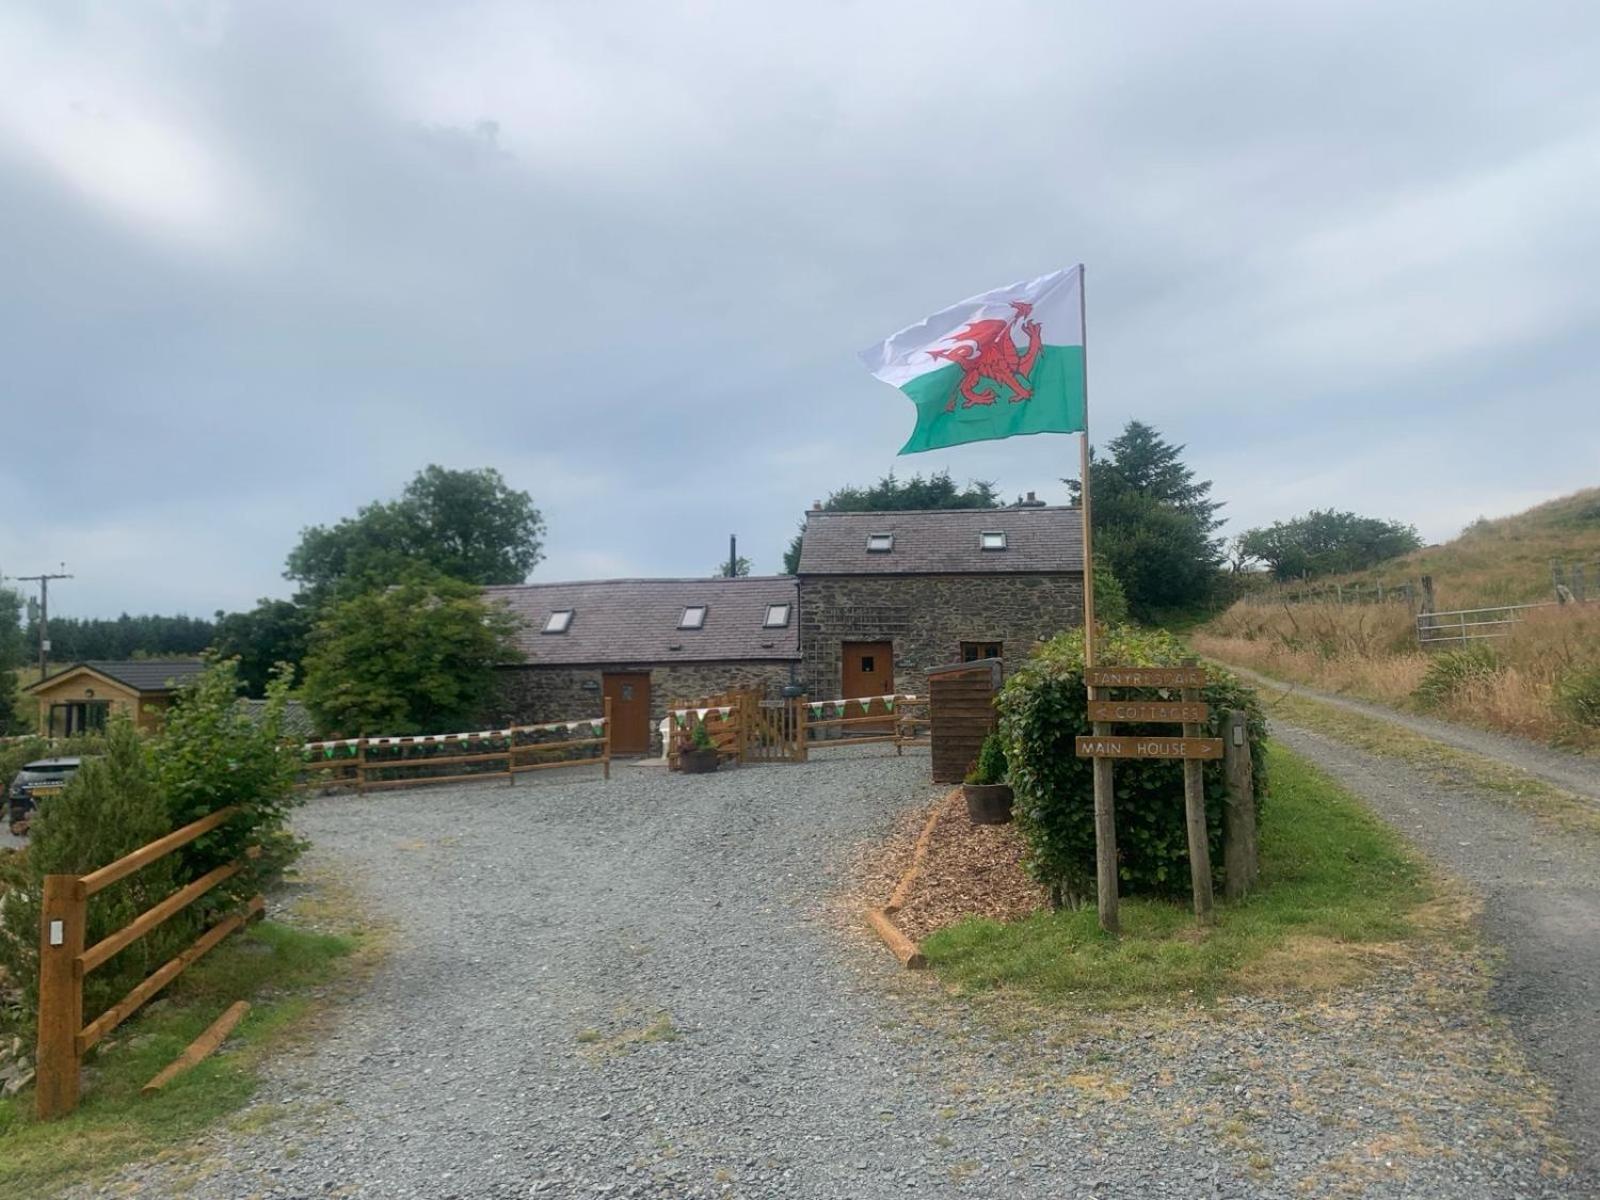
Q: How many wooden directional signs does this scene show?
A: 3